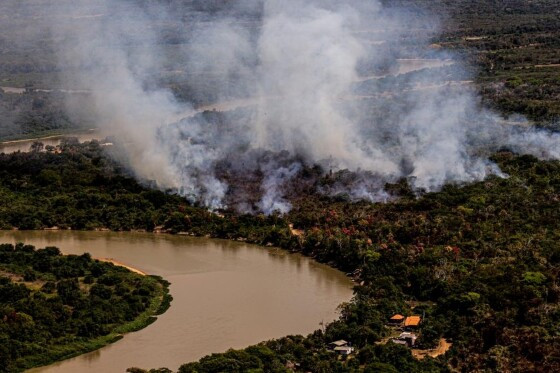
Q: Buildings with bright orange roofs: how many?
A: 2